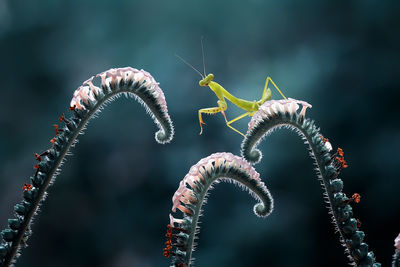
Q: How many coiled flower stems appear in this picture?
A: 3